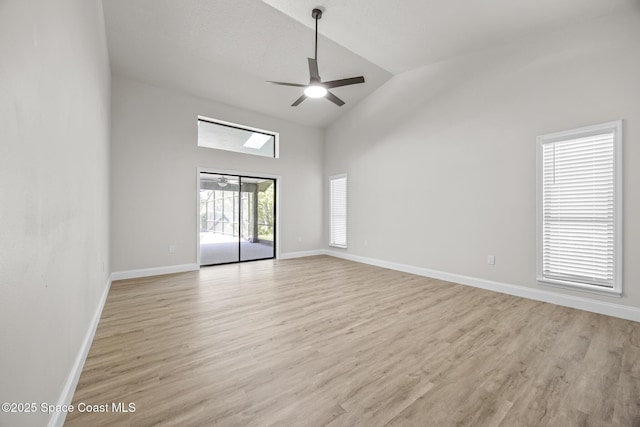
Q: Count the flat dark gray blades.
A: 5